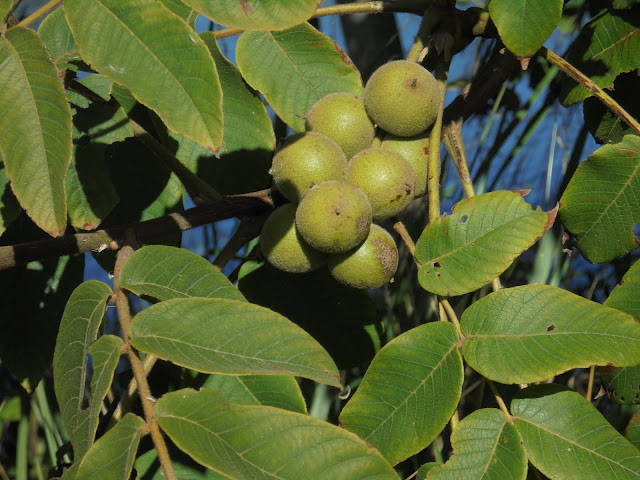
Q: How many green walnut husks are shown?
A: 8